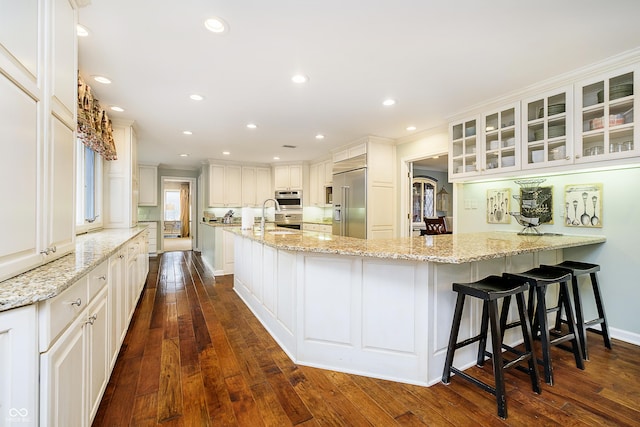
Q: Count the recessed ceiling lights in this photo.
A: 14